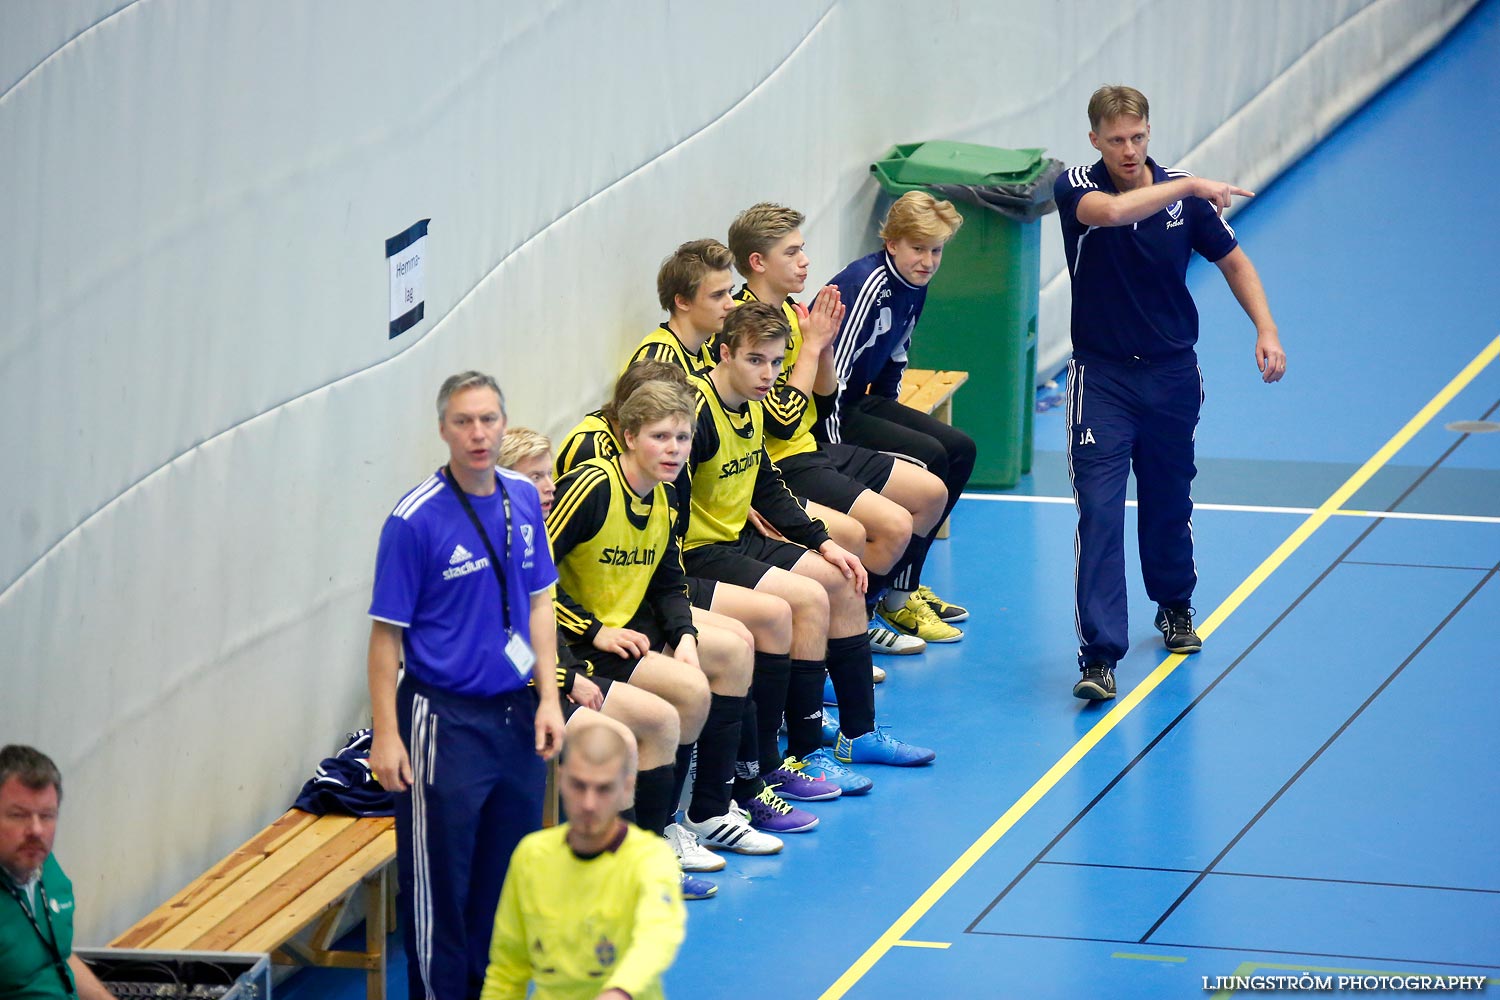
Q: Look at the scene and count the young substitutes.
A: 7